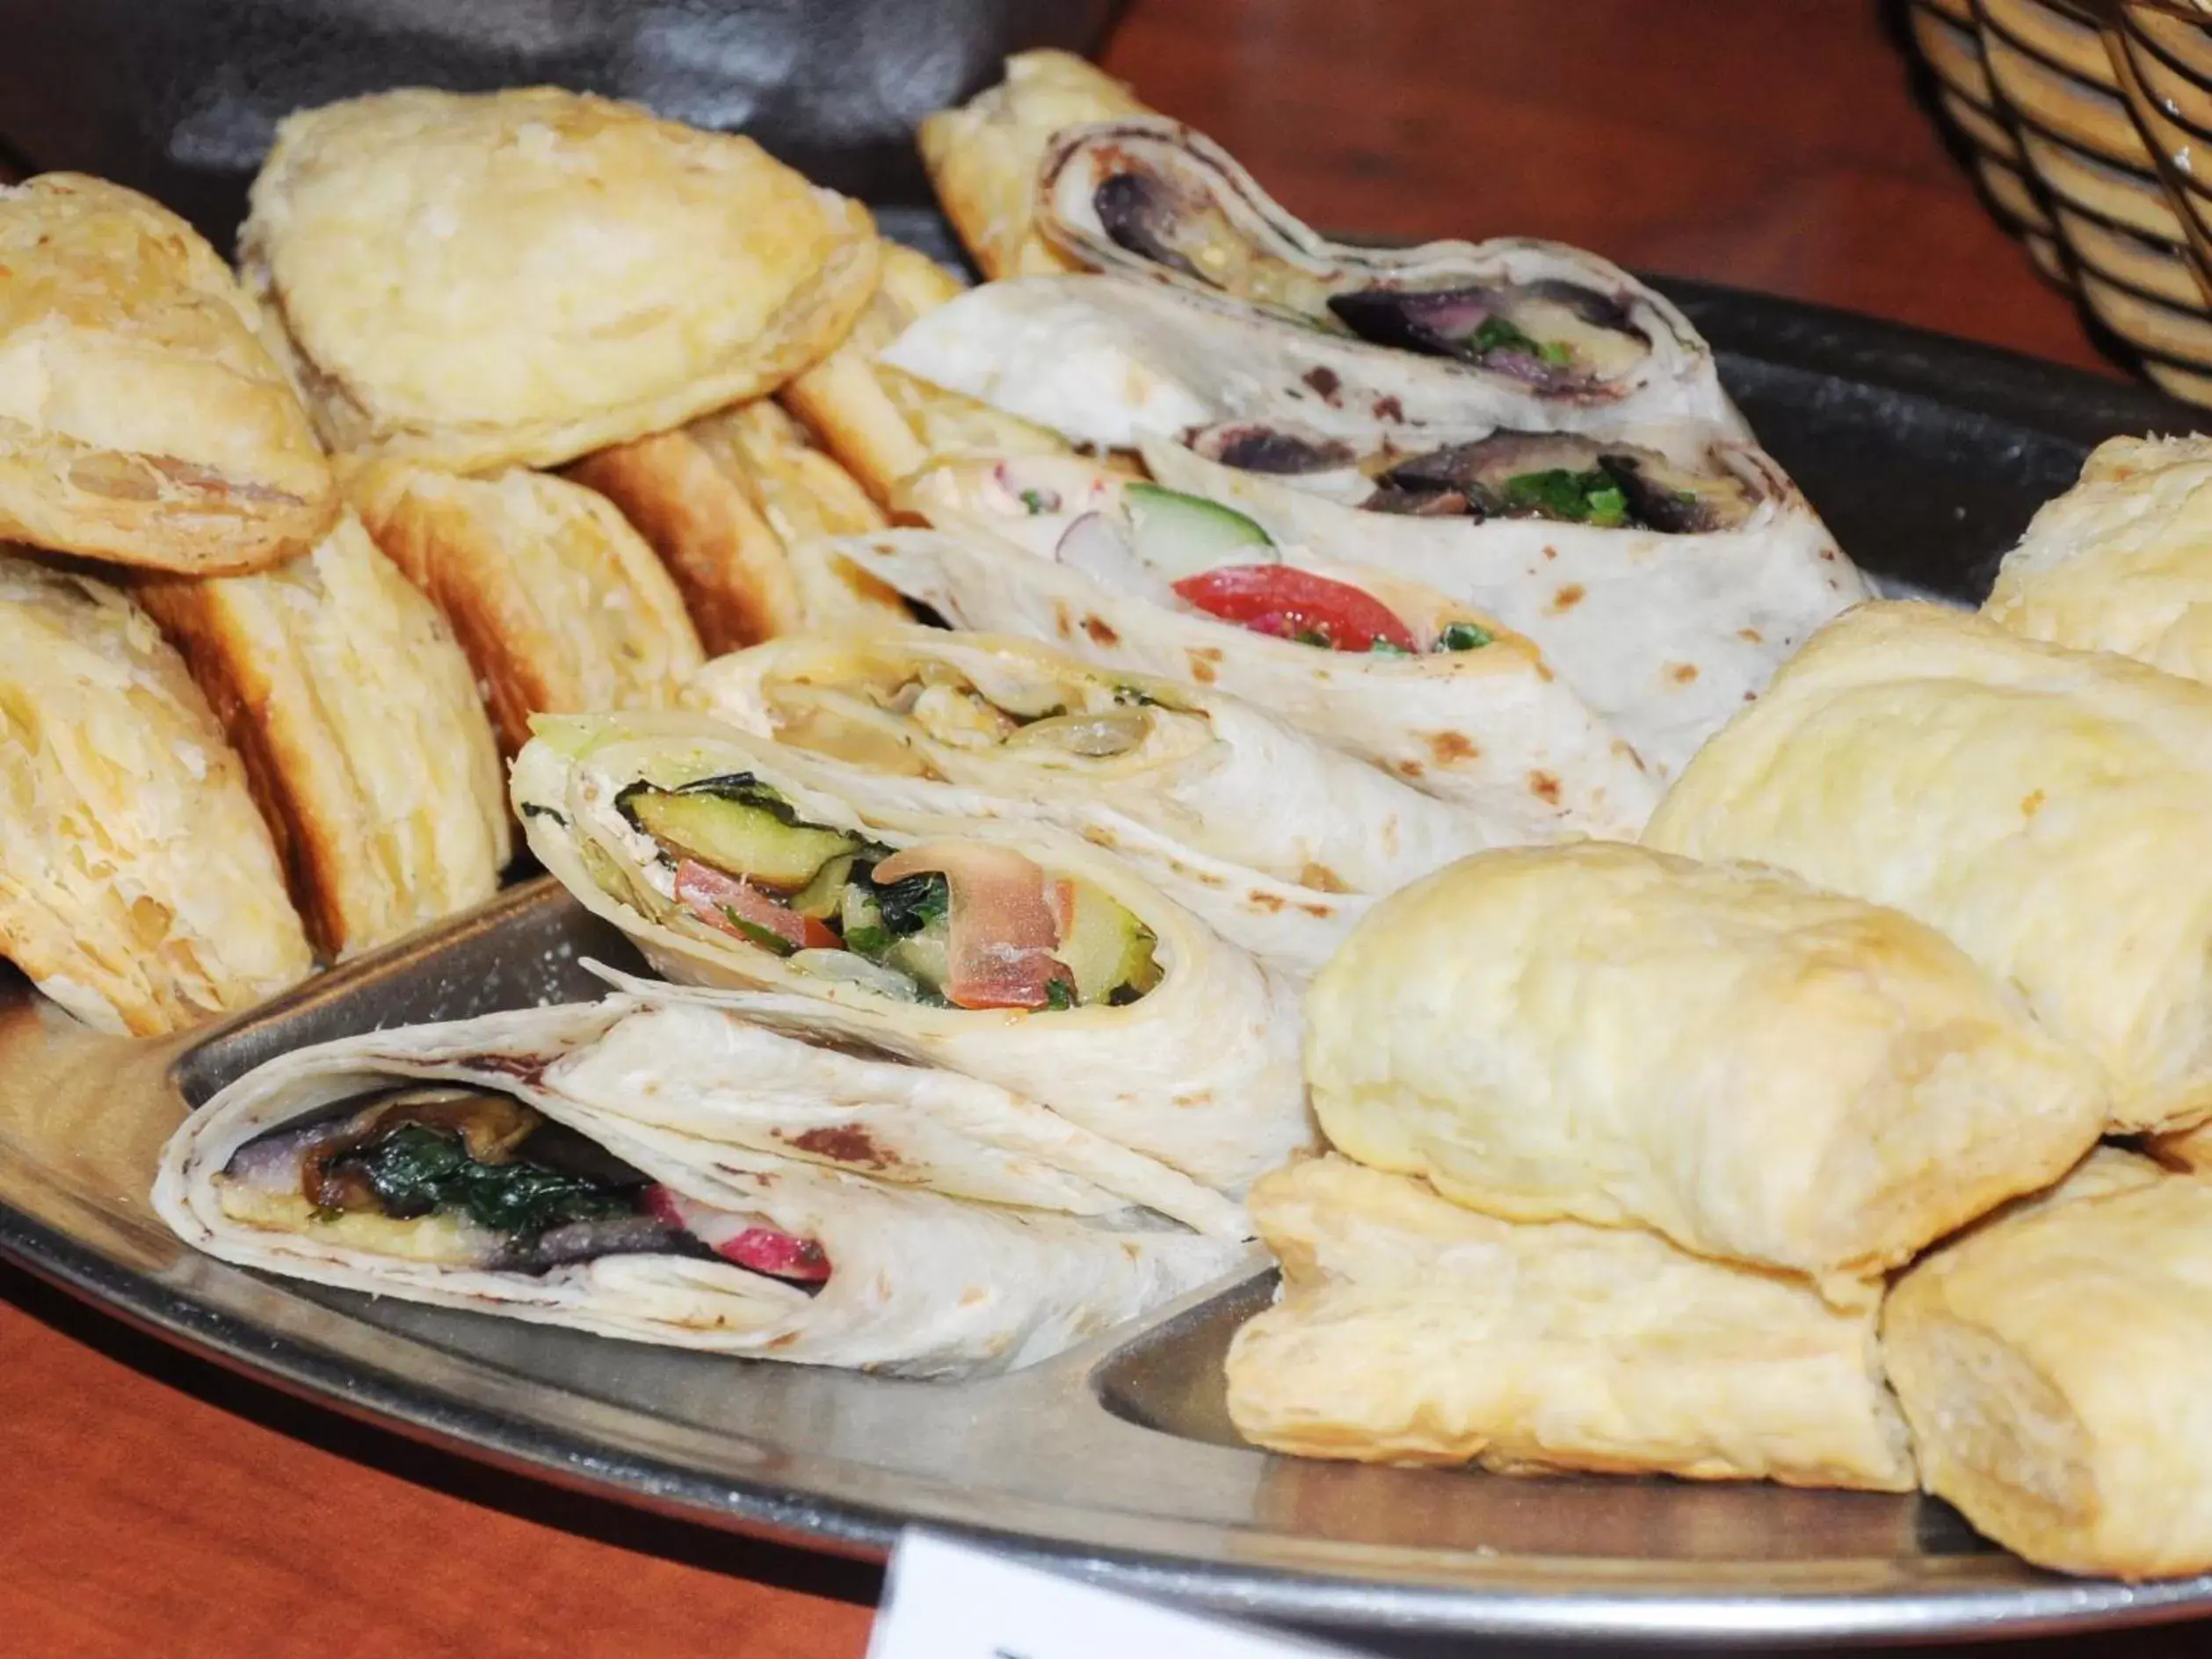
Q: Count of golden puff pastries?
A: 13